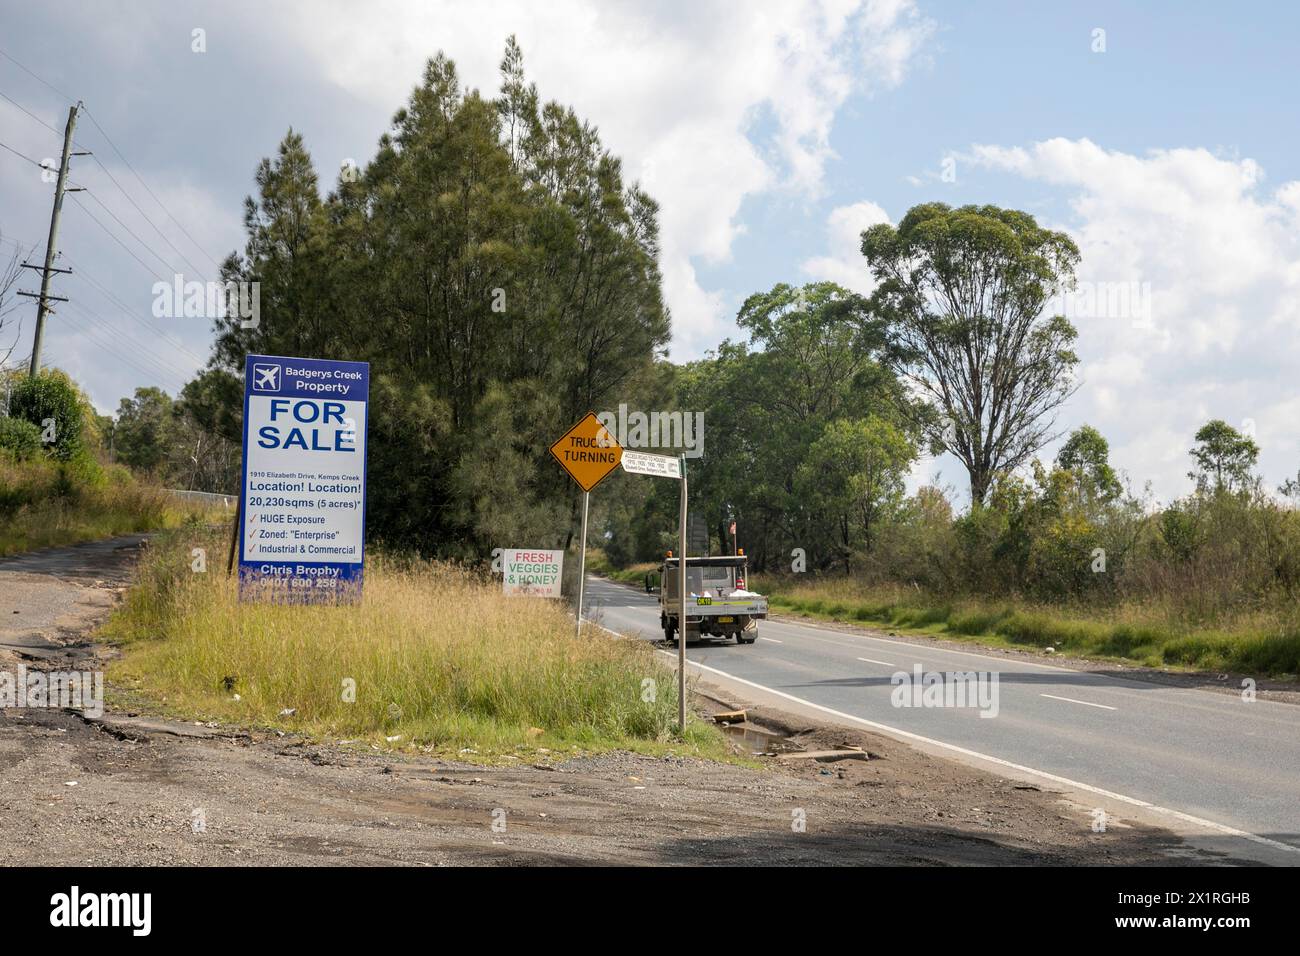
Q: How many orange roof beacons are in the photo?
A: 2